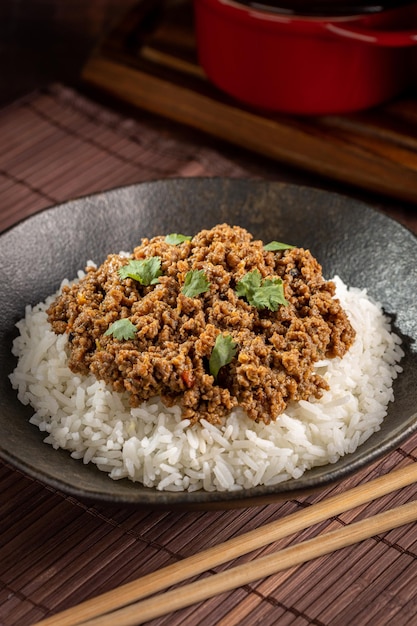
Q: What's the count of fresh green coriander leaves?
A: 7